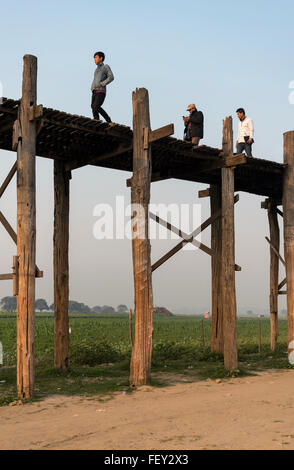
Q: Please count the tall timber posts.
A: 7